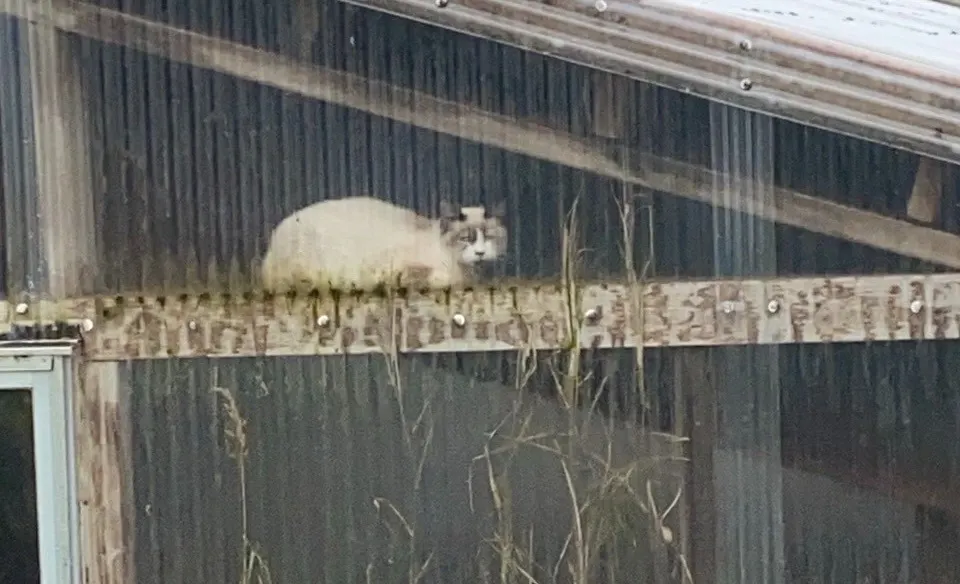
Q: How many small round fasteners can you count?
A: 13